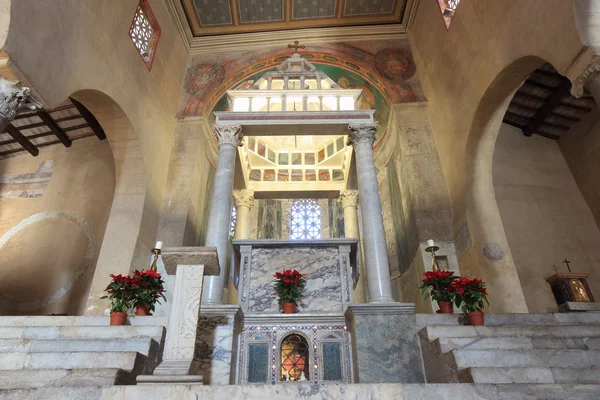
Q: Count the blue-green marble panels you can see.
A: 2